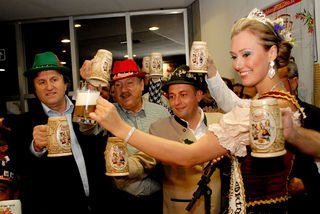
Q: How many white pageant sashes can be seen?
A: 1